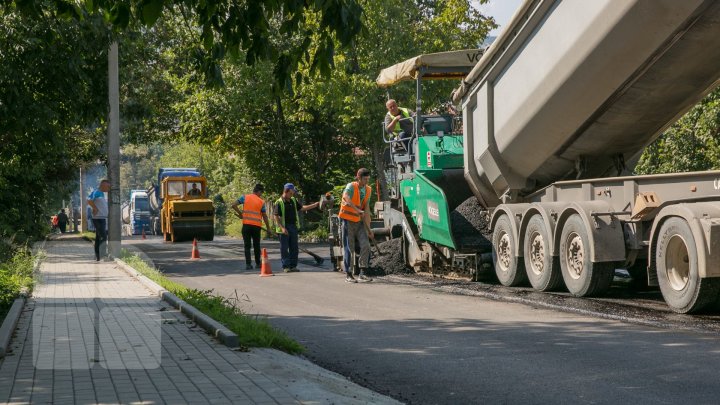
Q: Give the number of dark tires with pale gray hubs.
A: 4